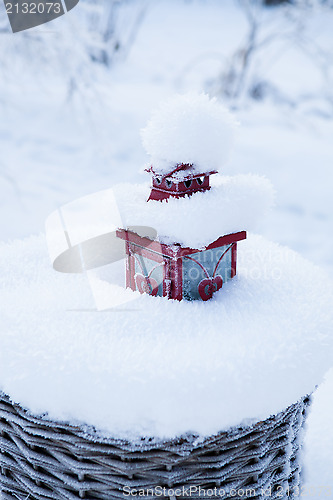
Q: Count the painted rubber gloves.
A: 0